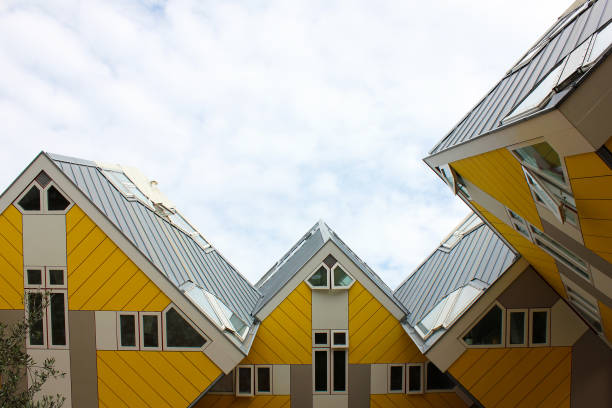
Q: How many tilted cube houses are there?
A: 4